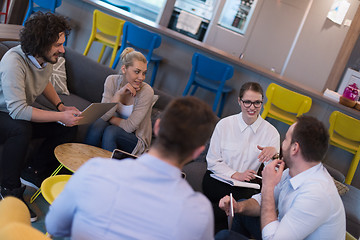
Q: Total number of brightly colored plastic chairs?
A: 6